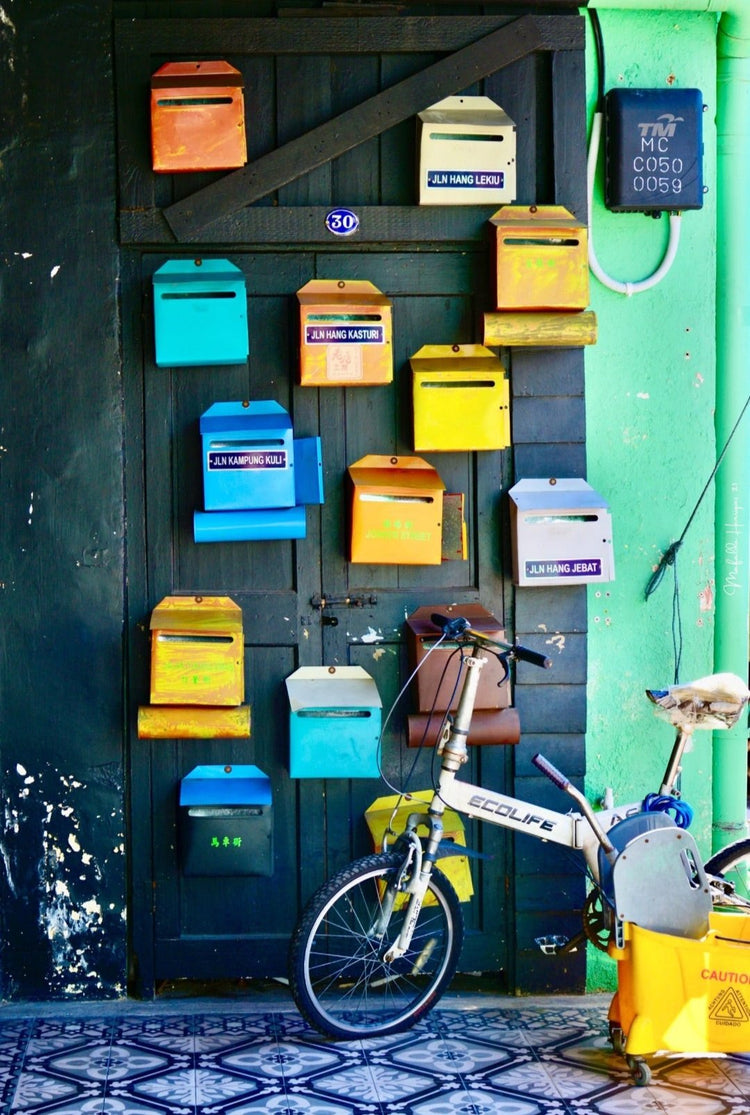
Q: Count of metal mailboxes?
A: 14